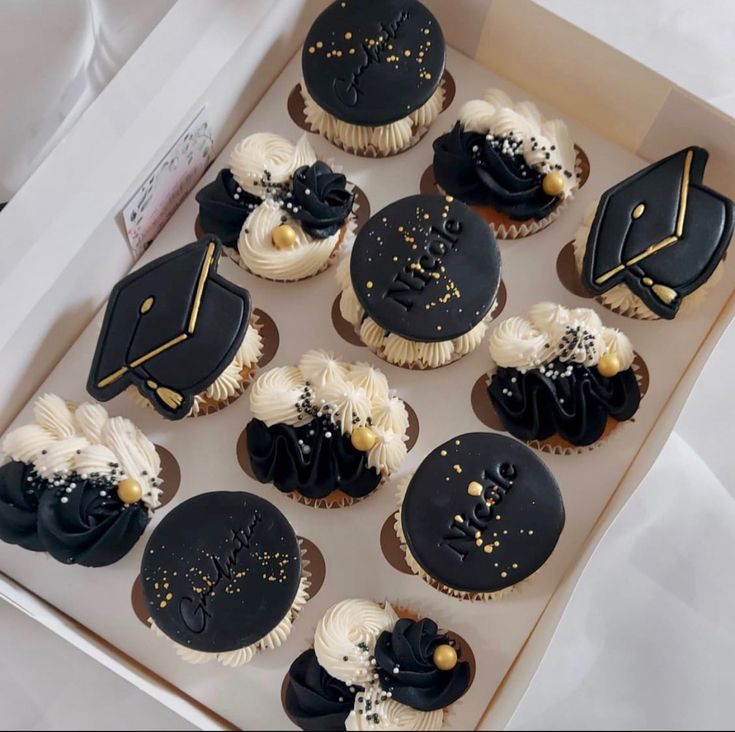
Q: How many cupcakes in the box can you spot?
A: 12